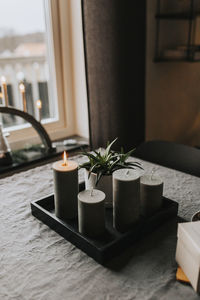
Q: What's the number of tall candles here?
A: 2